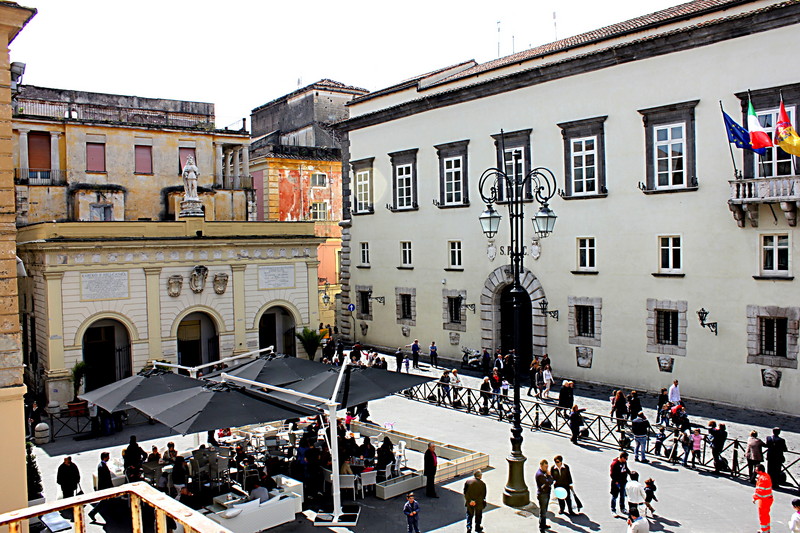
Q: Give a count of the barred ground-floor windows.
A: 6